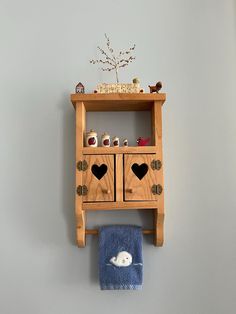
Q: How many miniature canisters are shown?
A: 4